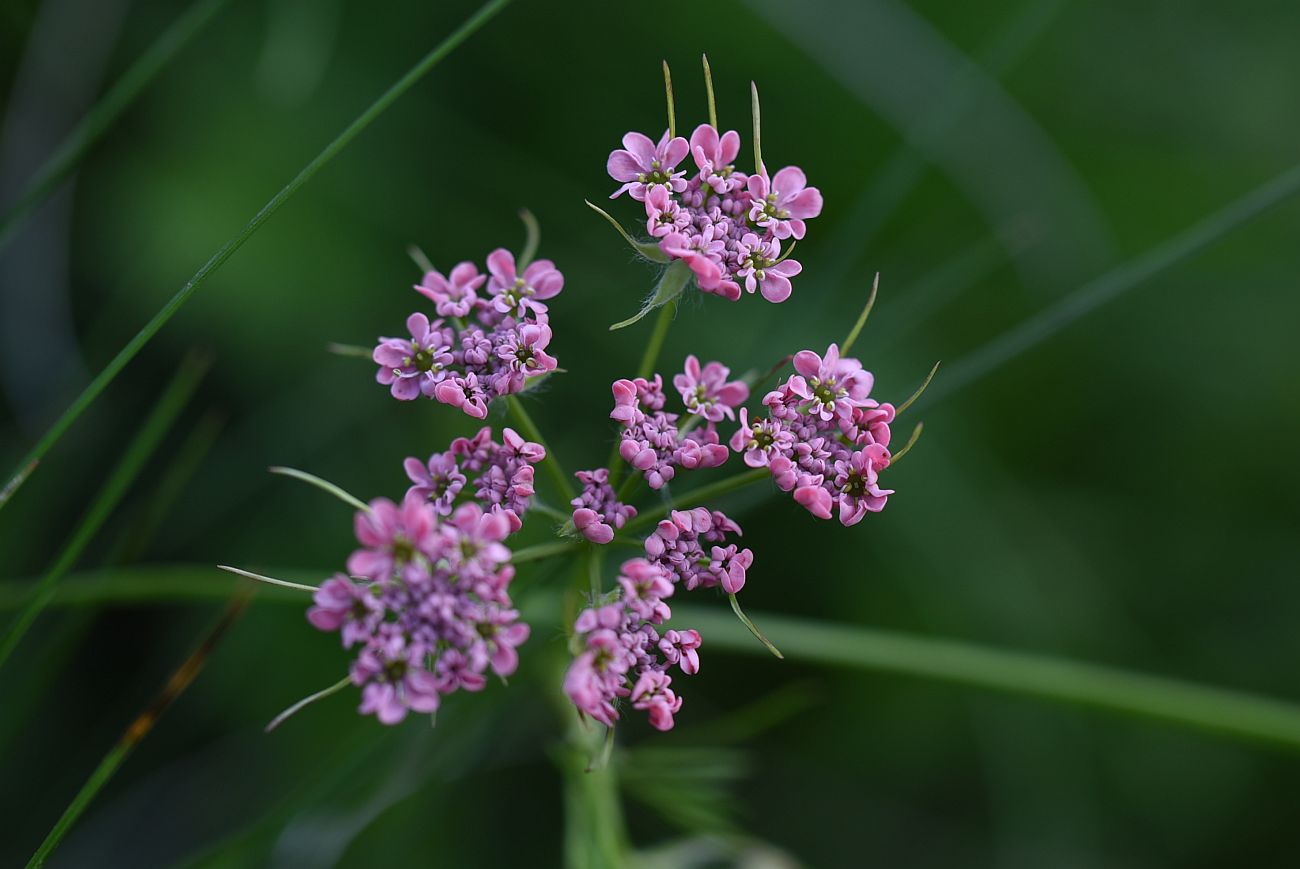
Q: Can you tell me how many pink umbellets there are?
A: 9